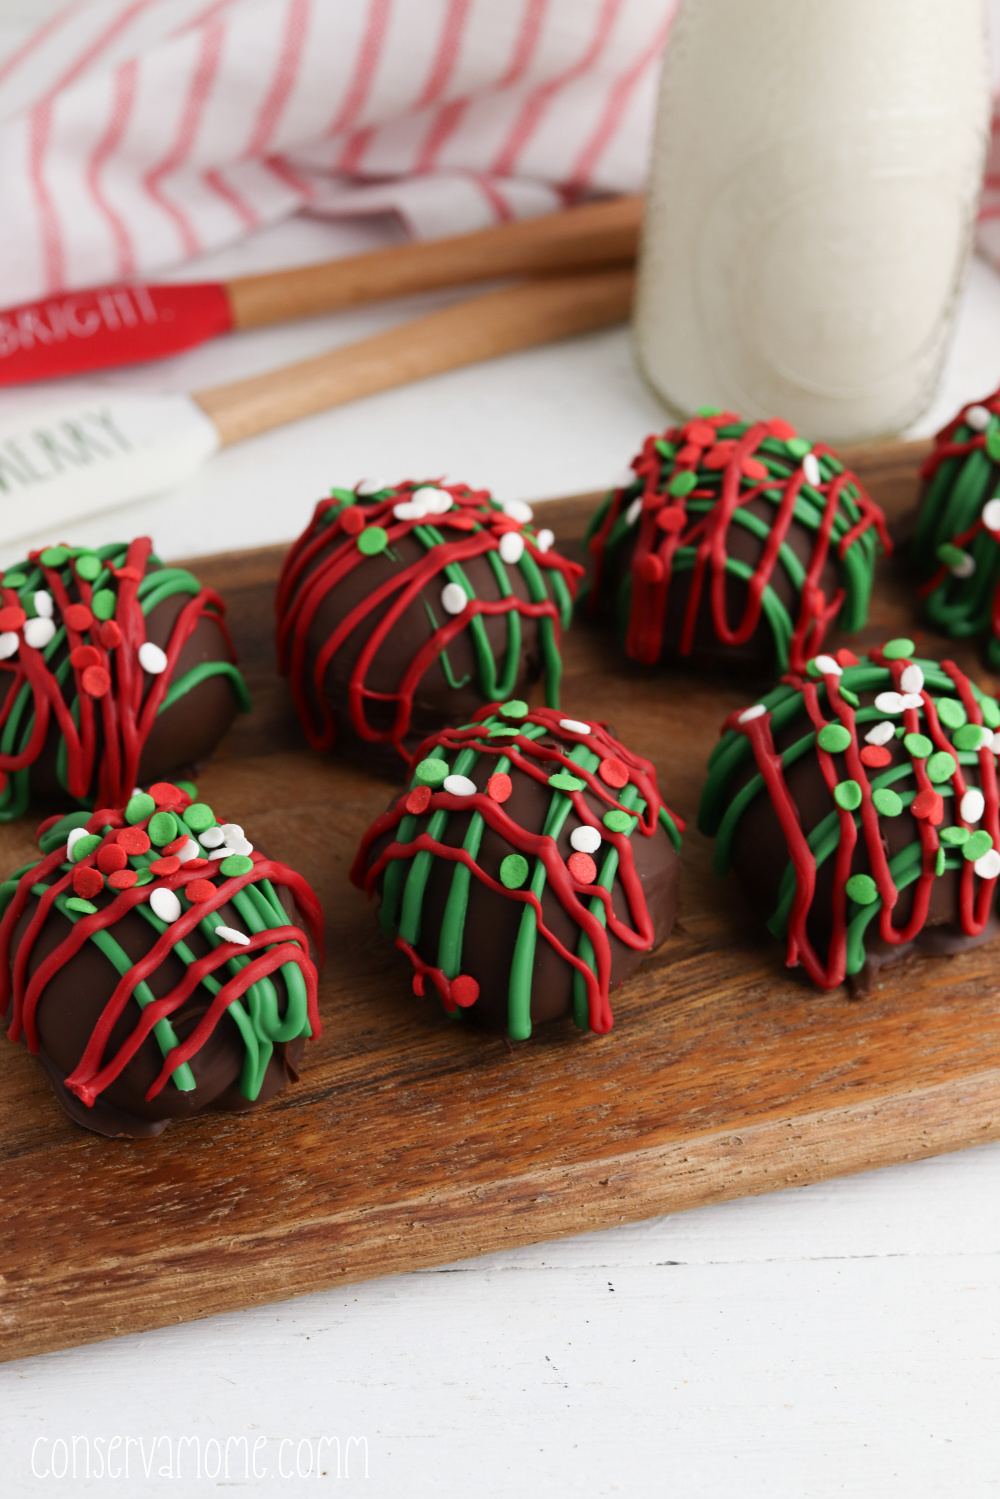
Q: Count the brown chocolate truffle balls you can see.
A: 7